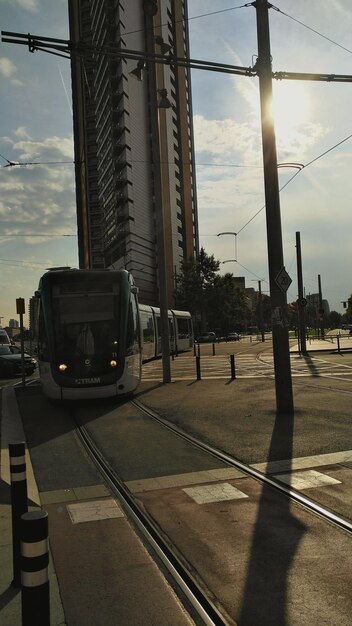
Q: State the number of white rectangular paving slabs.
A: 3